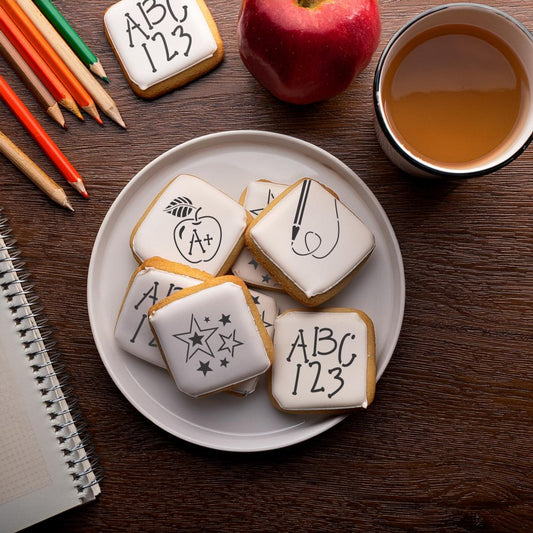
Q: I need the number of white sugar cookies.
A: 8